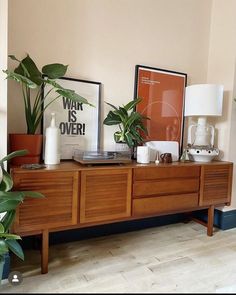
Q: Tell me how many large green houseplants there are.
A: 3